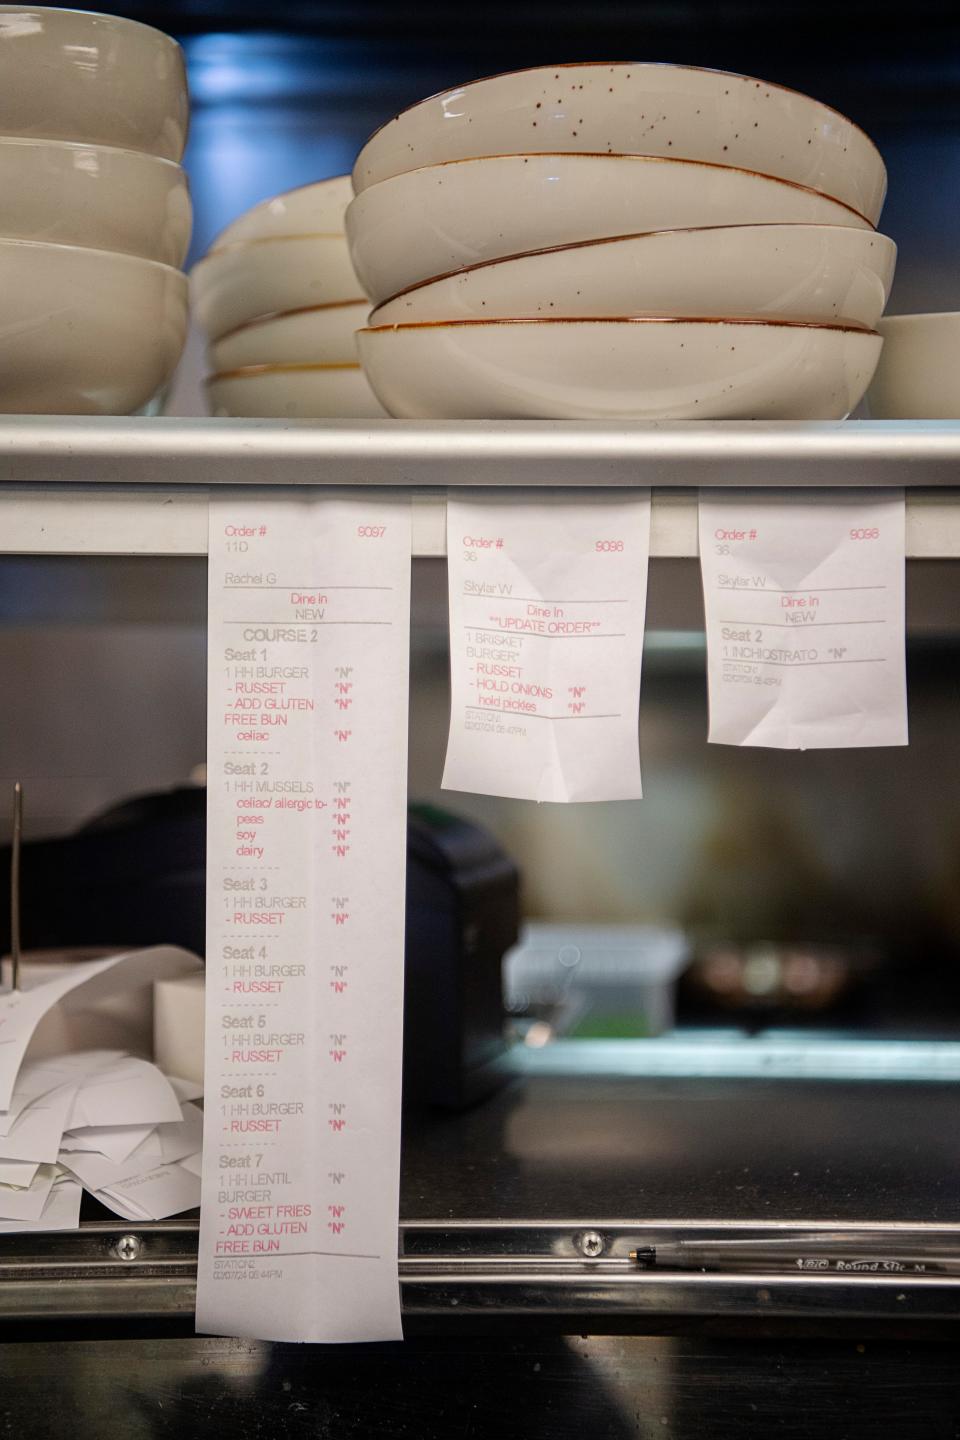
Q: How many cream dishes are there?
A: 12